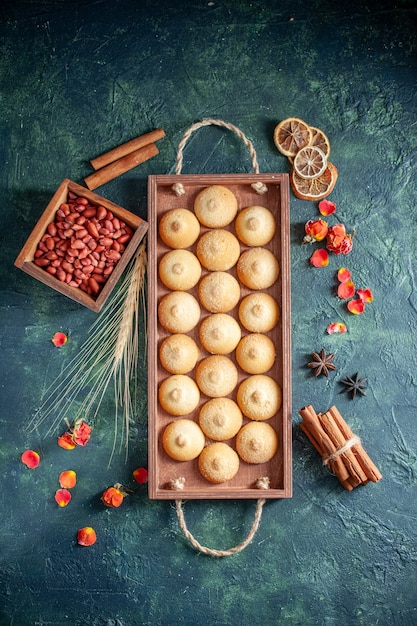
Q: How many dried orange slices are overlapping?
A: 4